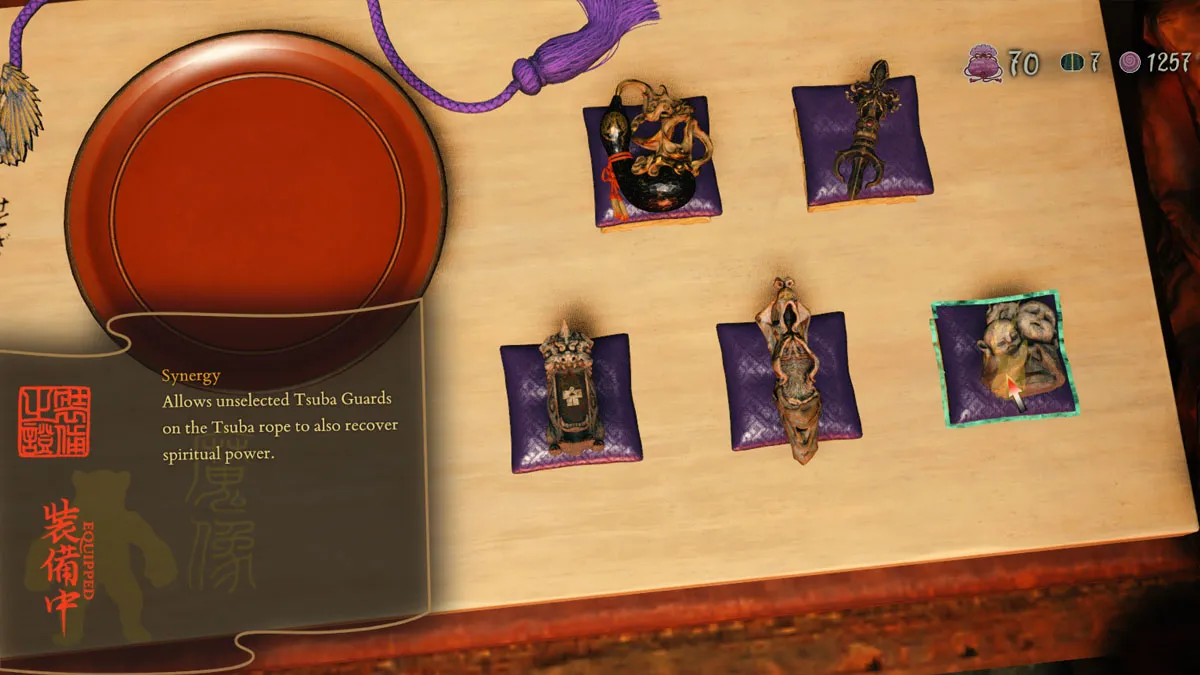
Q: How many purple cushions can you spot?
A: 5